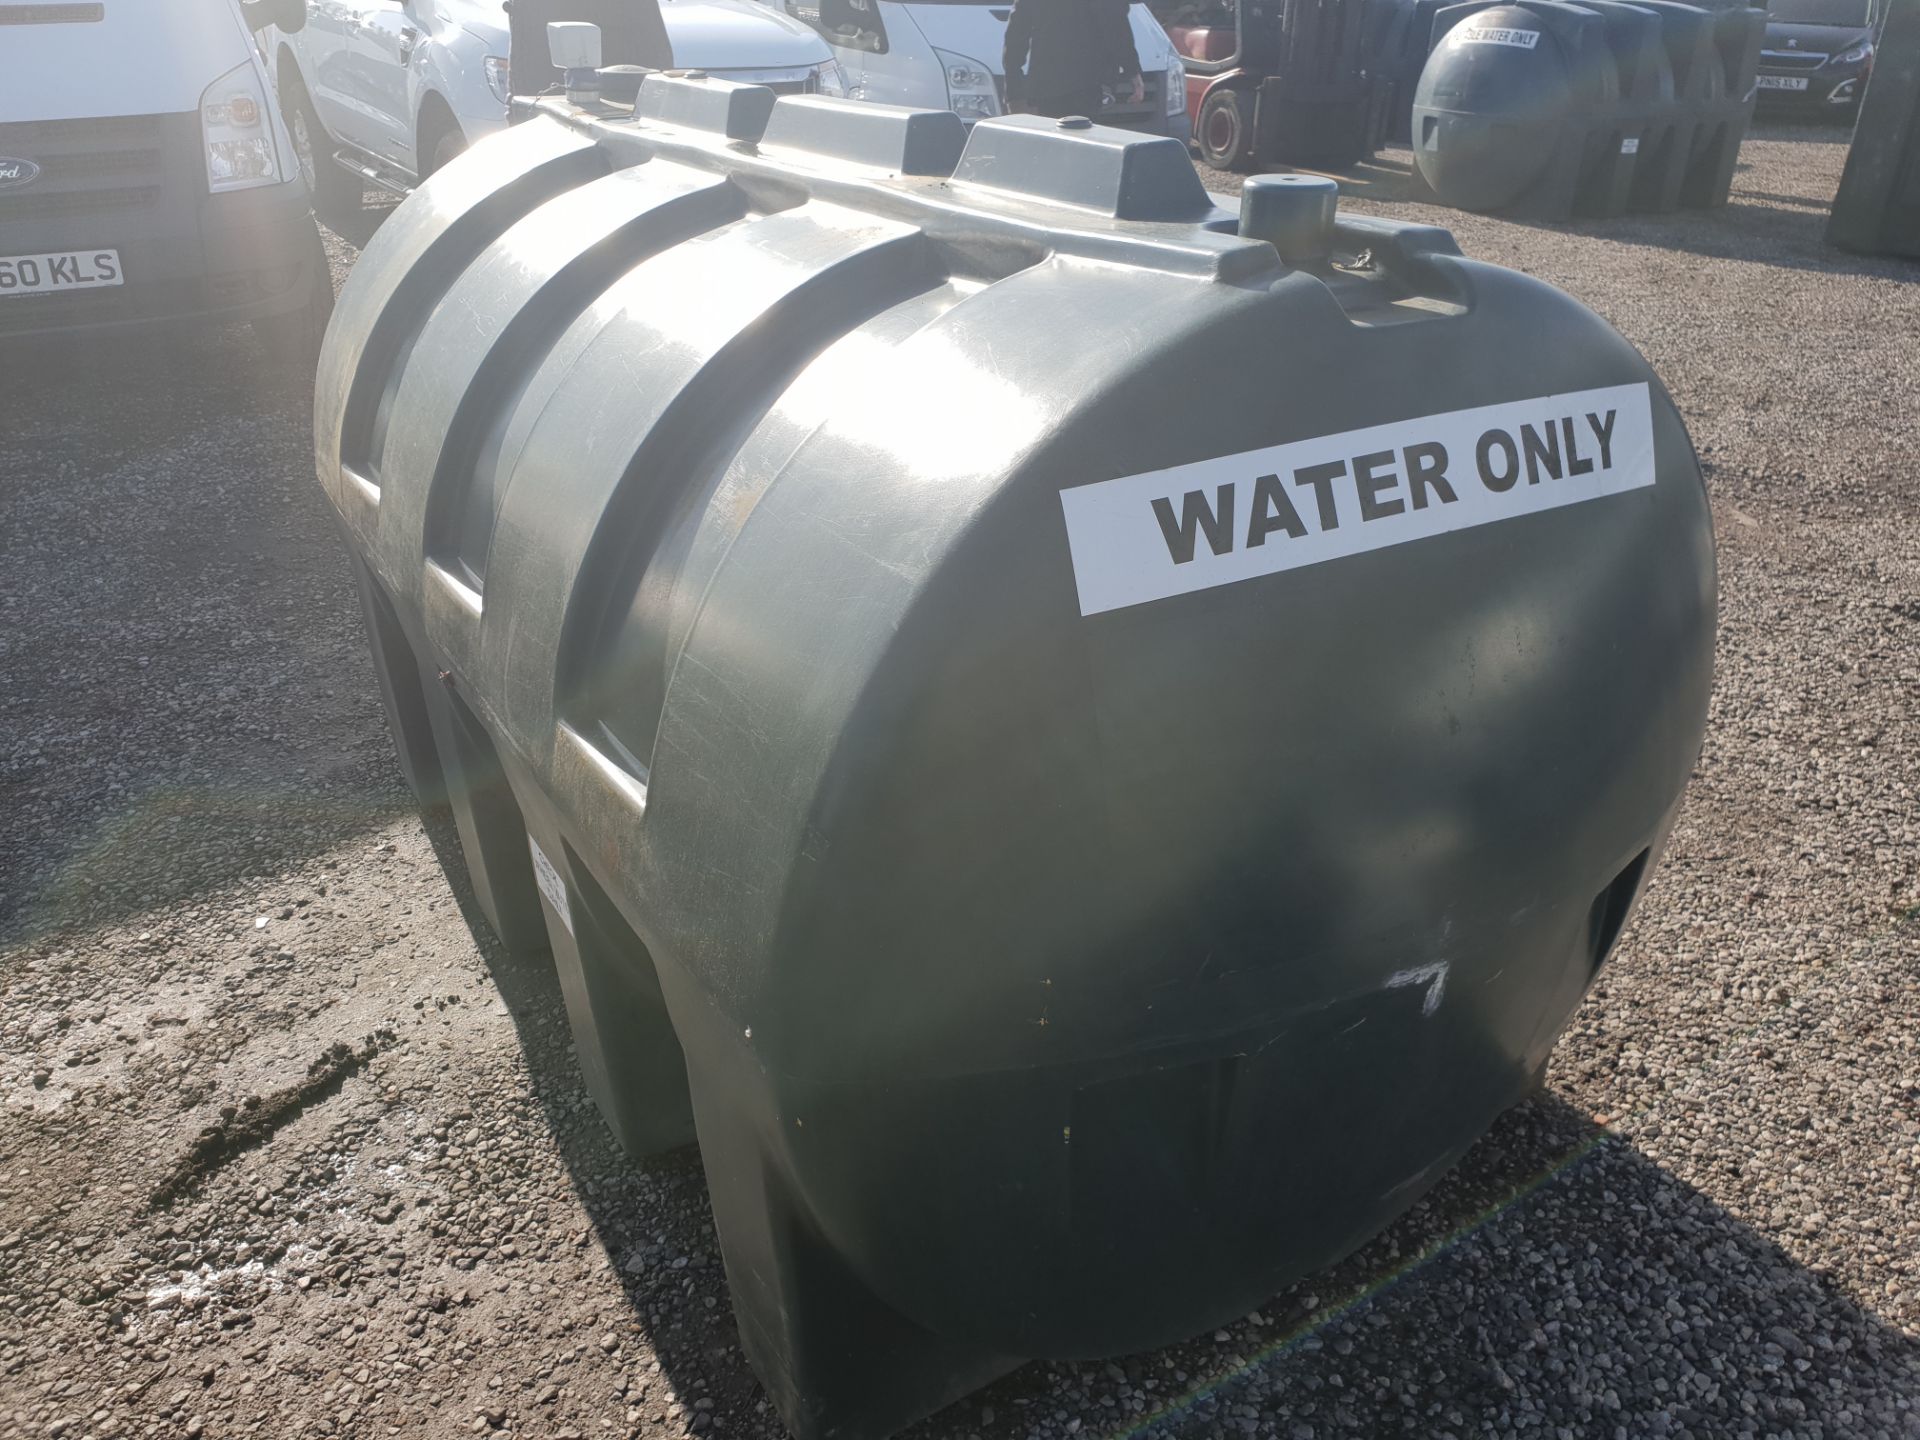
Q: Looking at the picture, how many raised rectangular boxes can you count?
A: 3